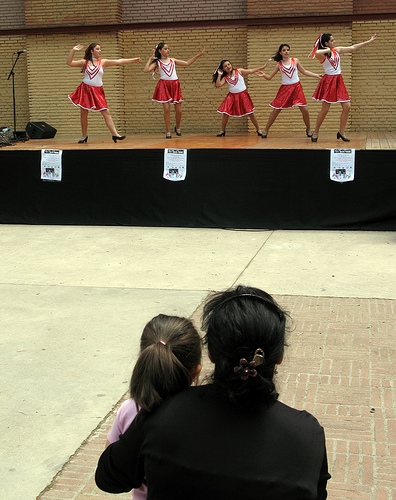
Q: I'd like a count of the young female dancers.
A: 5